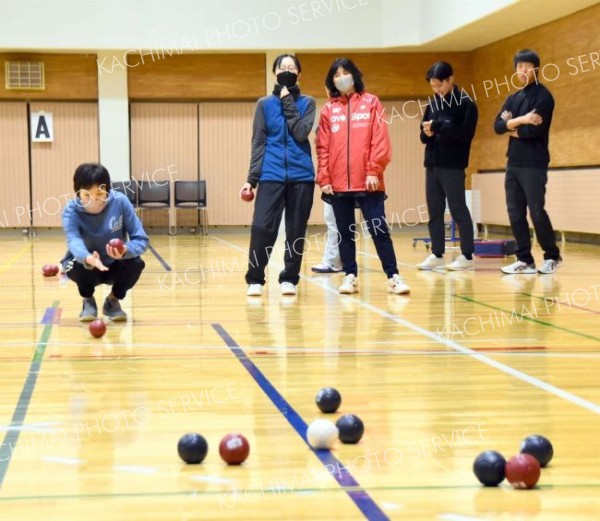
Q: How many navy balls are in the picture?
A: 5